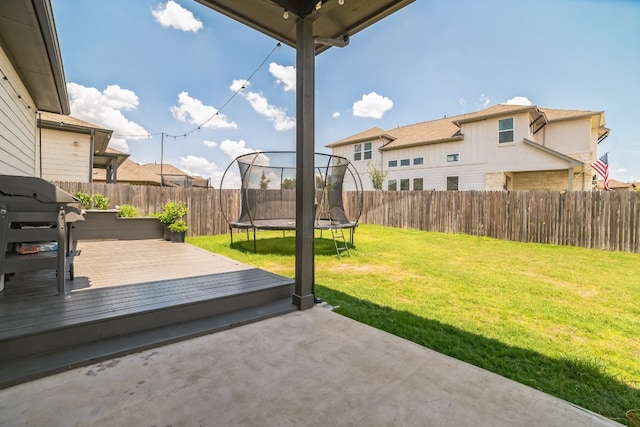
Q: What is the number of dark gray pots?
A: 2